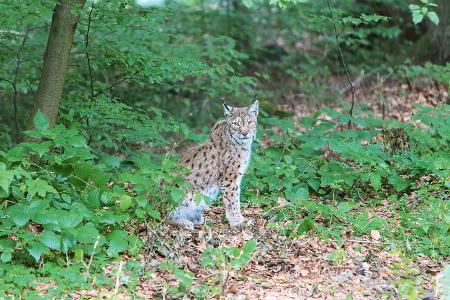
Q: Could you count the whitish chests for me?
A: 1